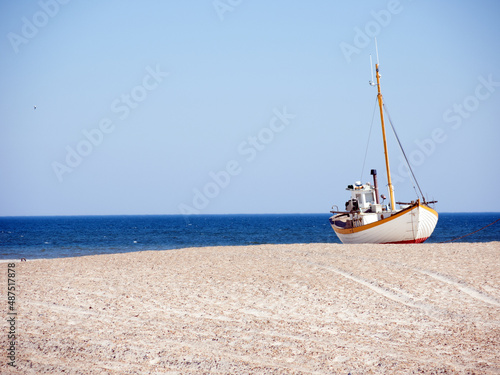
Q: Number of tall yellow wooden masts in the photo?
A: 1